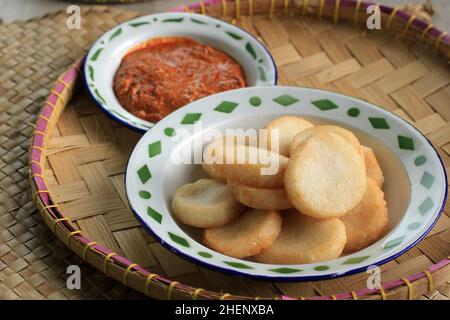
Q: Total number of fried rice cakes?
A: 10